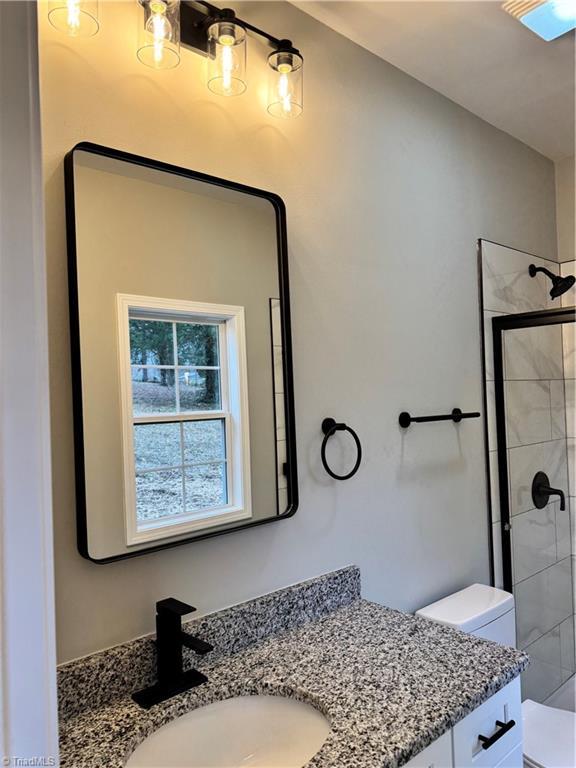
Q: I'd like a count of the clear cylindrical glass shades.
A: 4